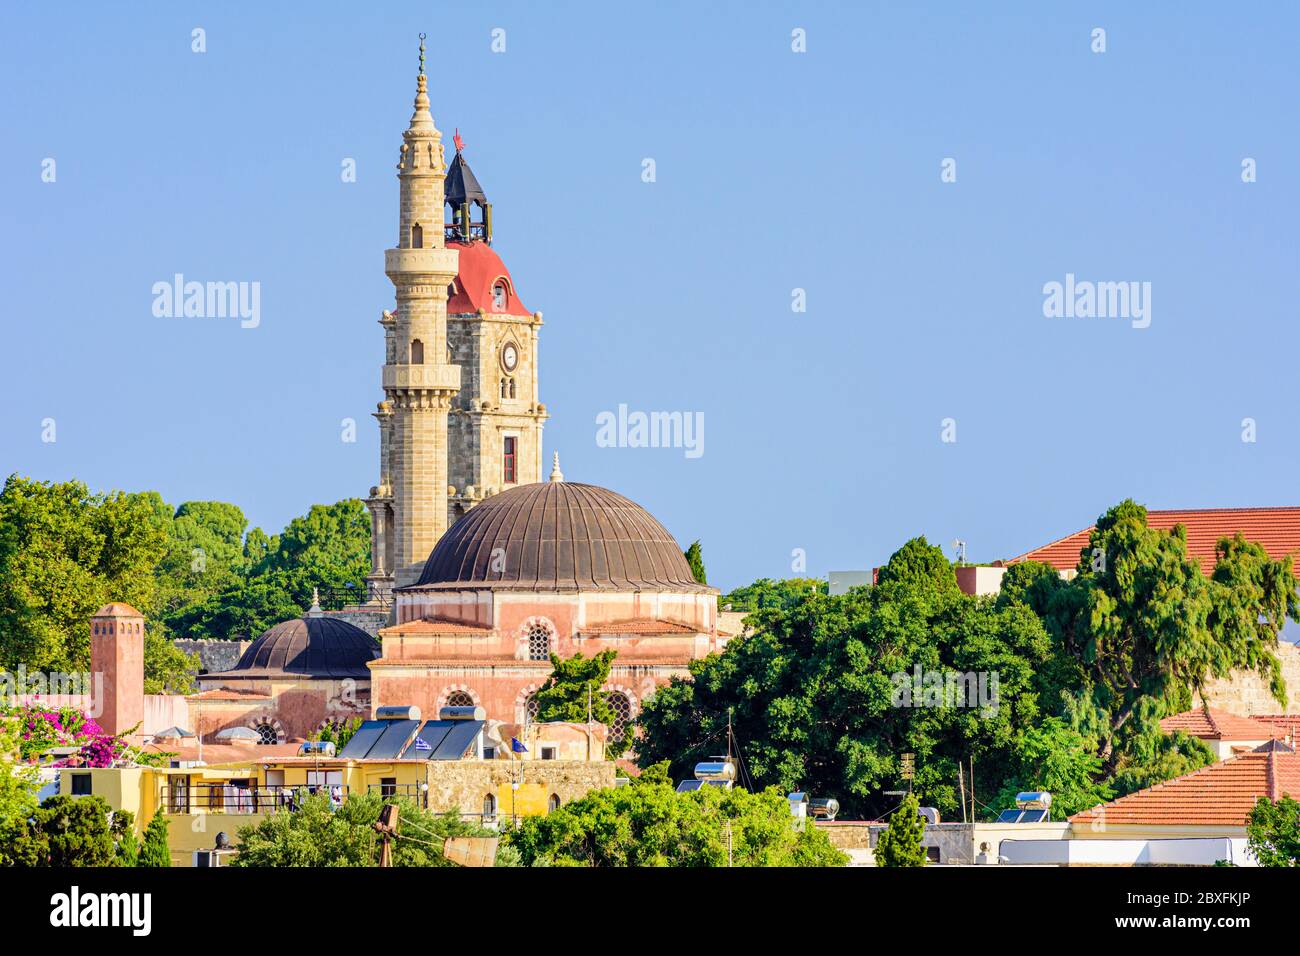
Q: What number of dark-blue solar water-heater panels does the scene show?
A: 8